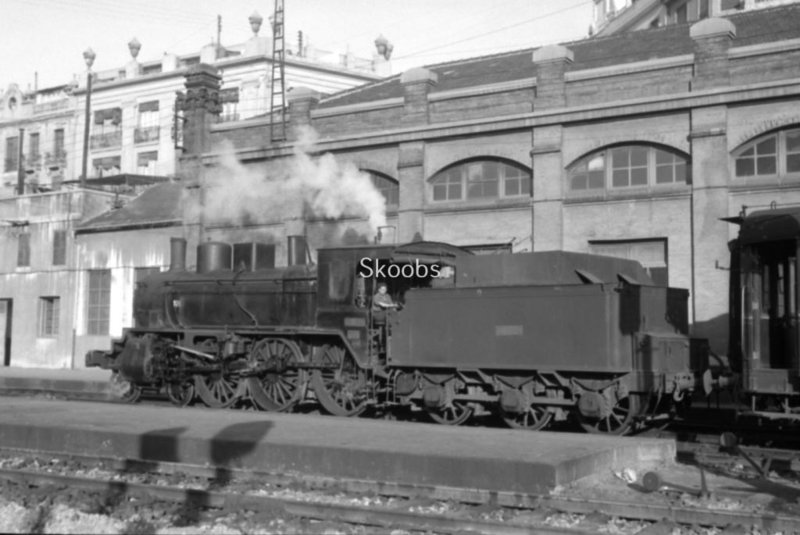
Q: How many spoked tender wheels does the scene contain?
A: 3